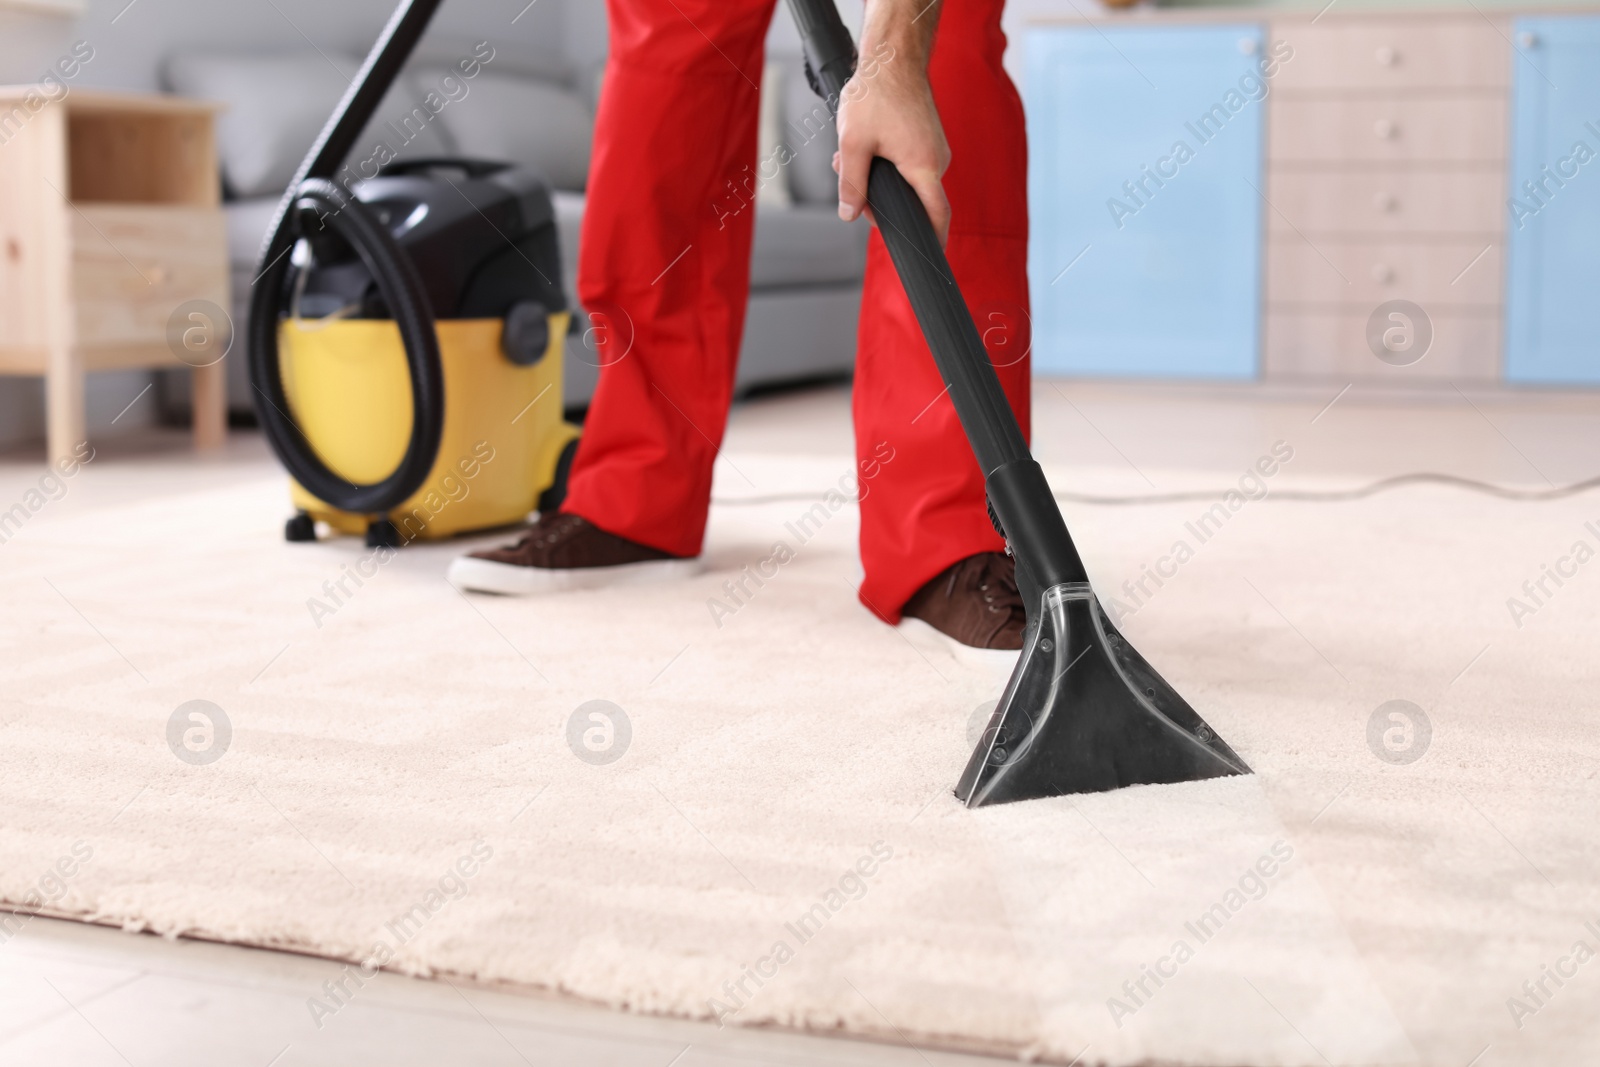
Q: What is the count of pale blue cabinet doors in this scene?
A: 2